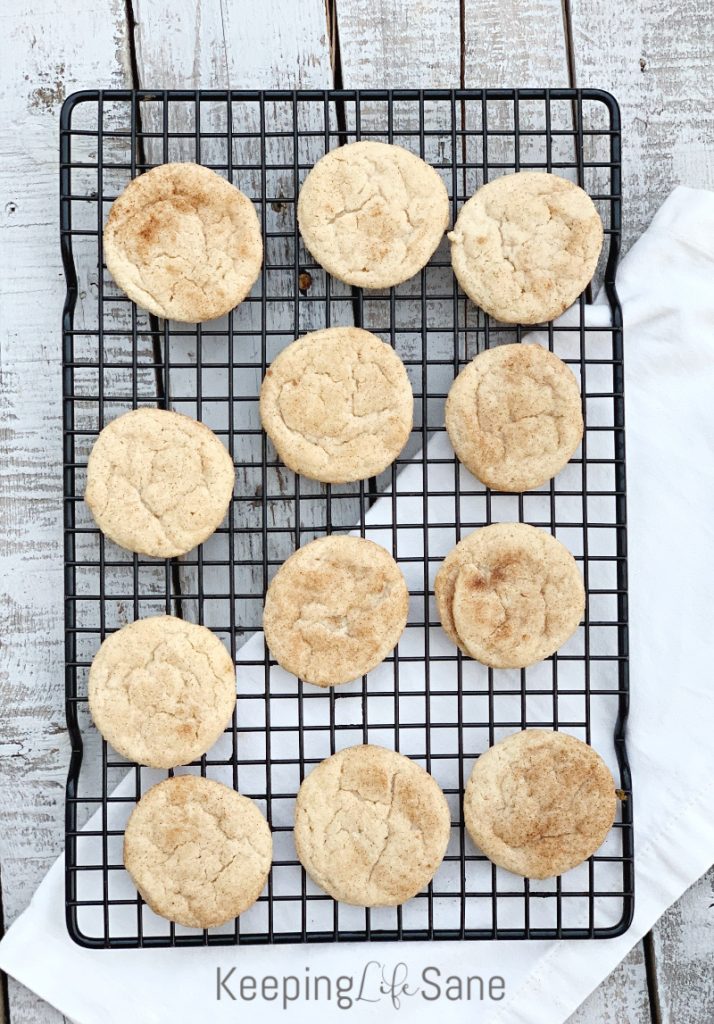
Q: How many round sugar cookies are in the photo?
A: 12